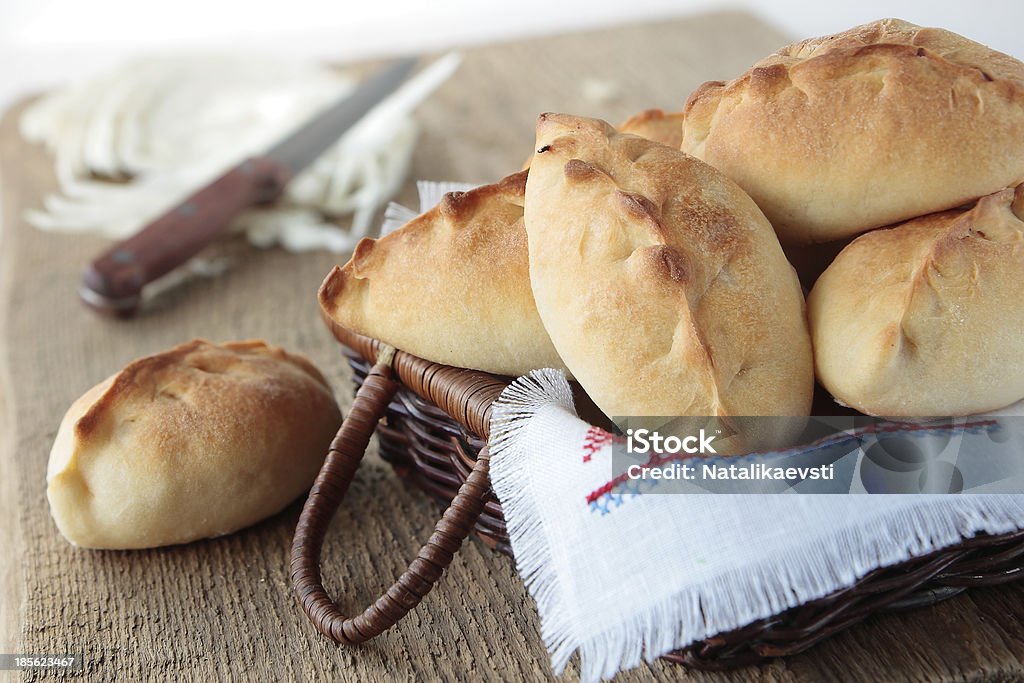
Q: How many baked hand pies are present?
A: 6